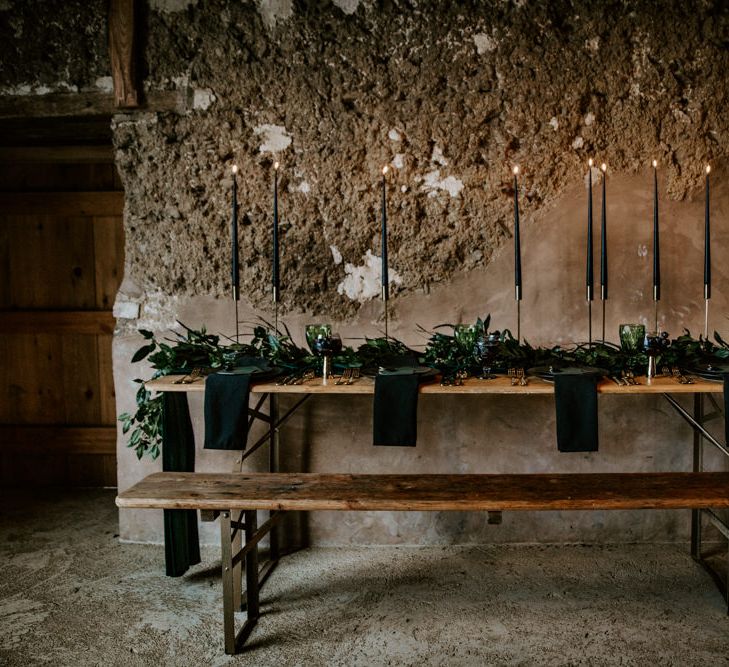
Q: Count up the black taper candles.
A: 8